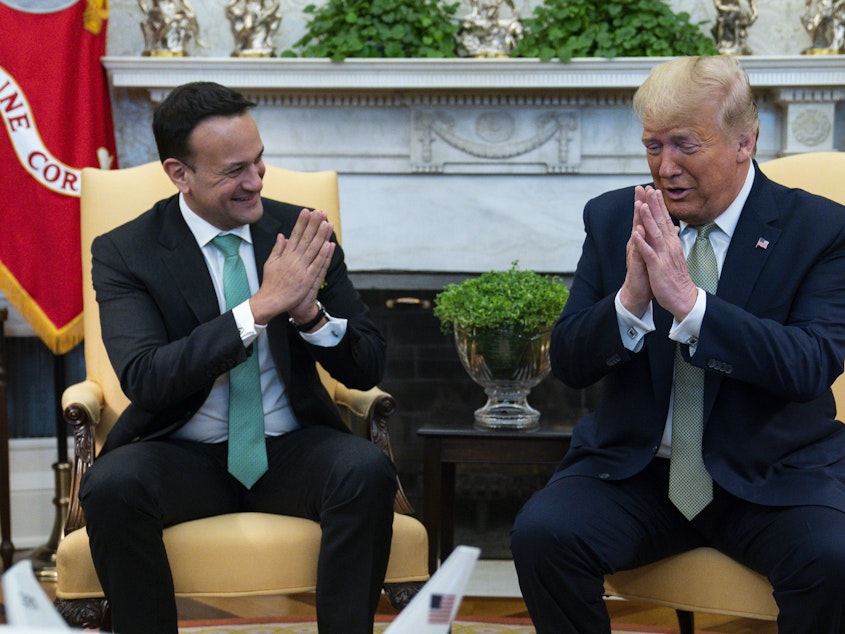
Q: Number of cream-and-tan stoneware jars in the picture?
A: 0